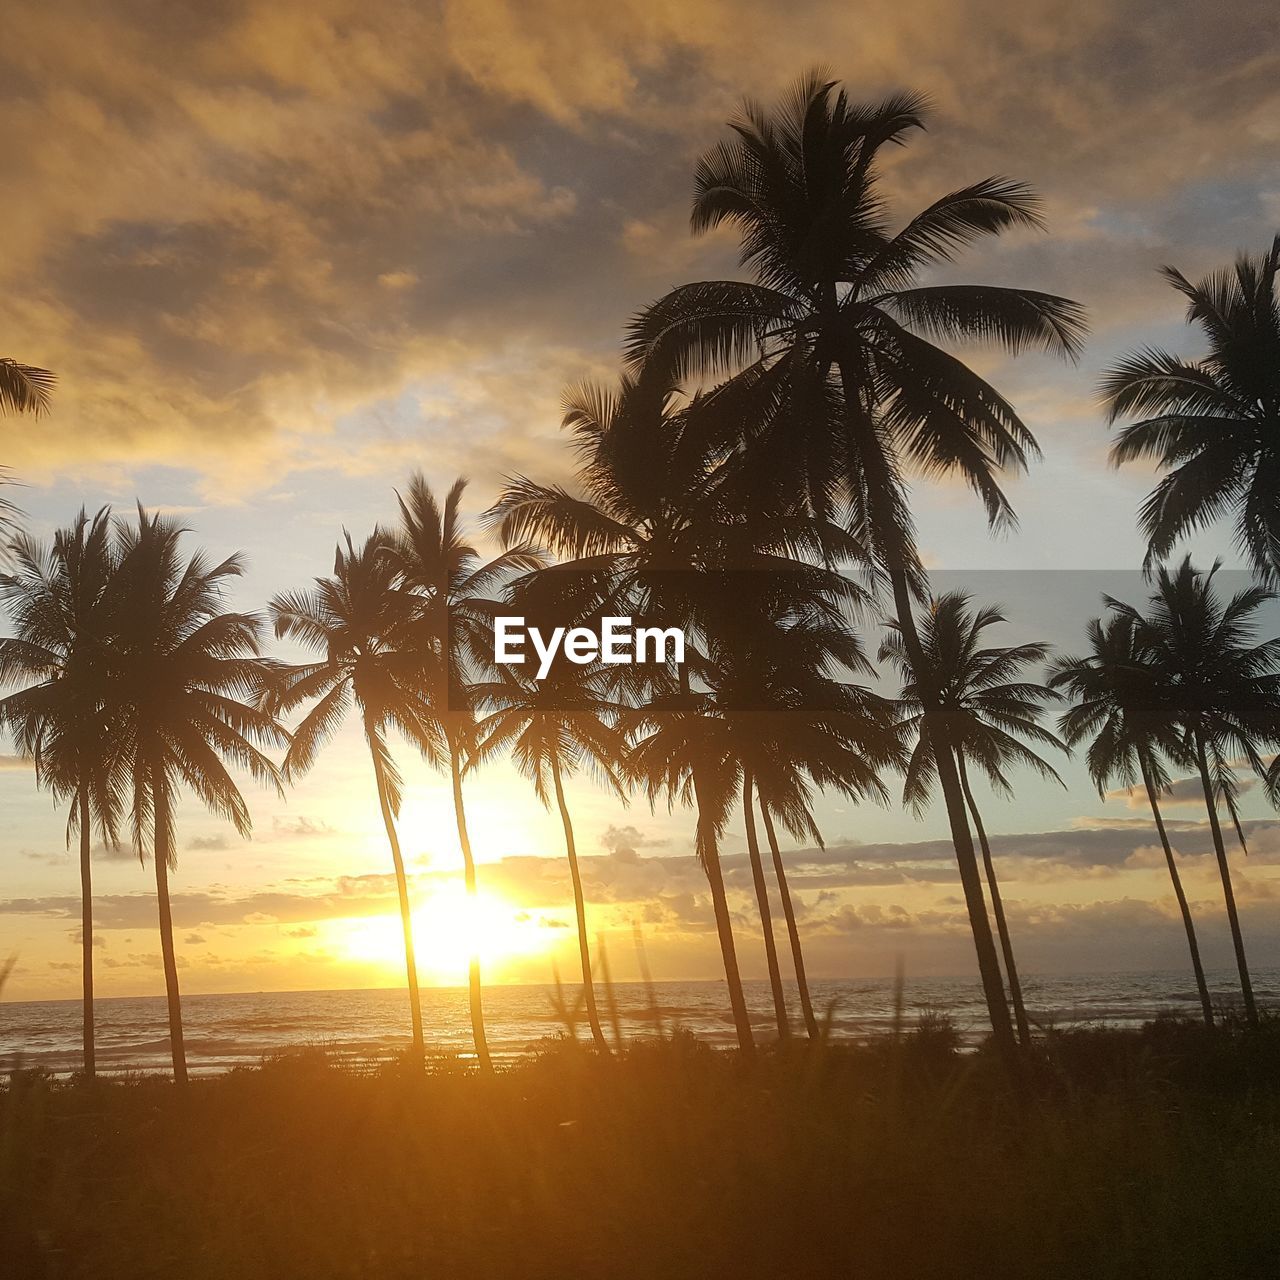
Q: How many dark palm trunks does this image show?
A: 12